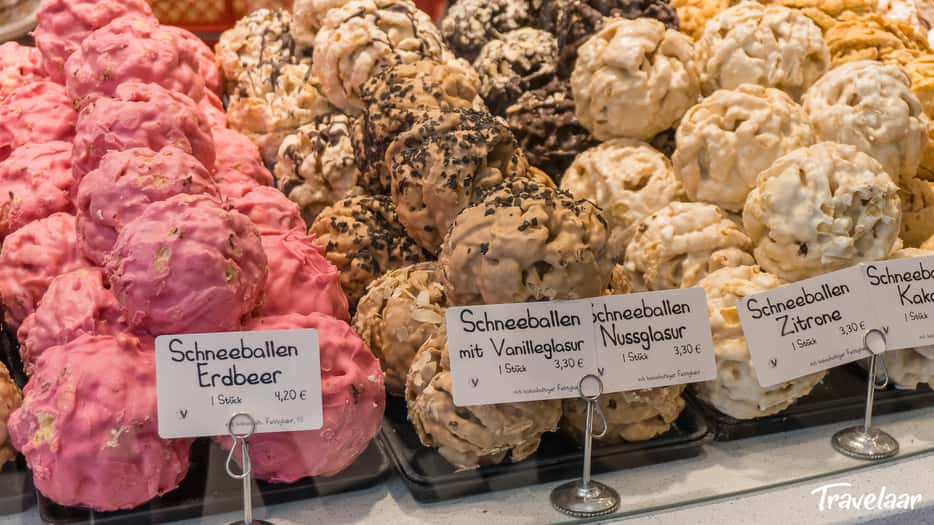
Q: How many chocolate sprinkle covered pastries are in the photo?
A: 4